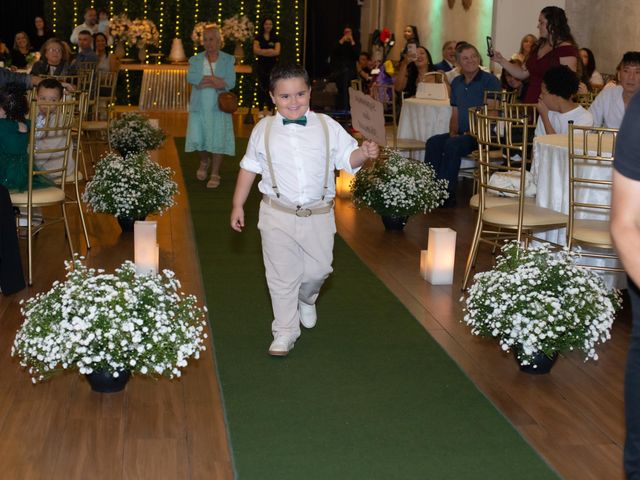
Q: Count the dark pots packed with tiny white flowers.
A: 5